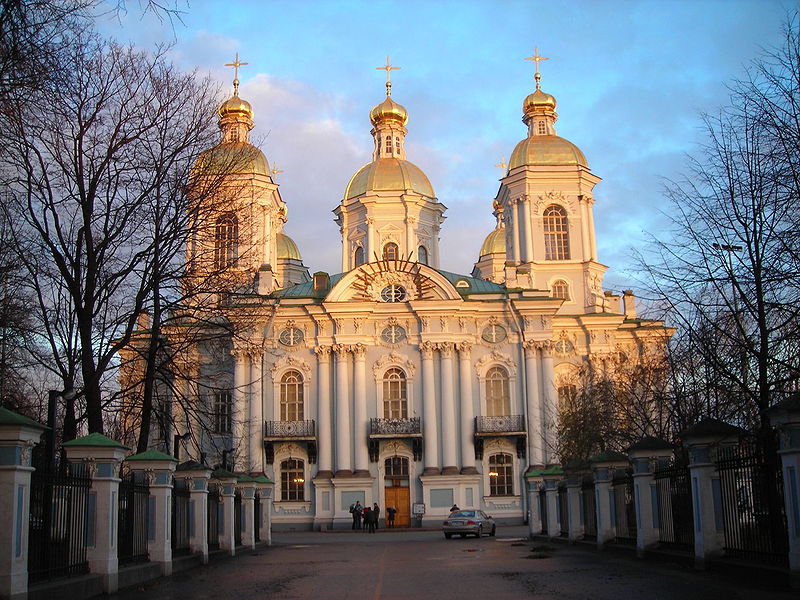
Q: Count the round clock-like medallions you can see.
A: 5